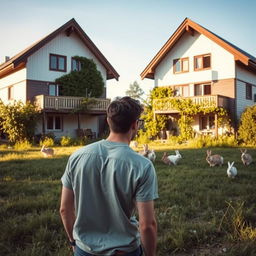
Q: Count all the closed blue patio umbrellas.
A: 0